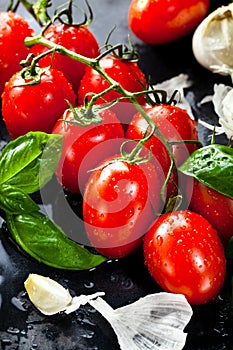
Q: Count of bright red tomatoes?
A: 10